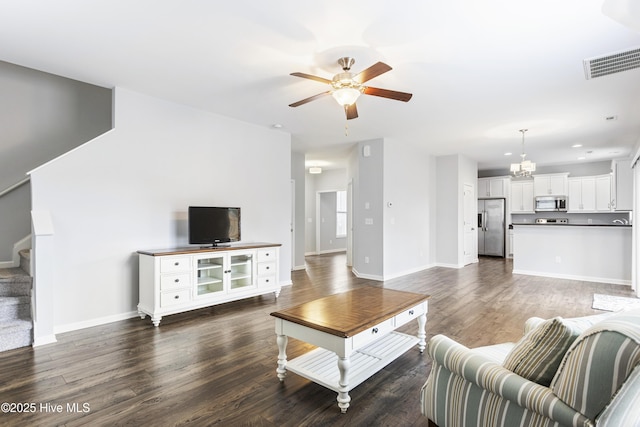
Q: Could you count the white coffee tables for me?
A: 1